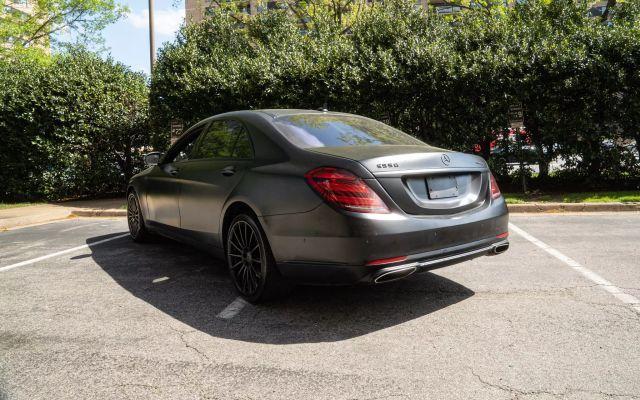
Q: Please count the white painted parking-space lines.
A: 3